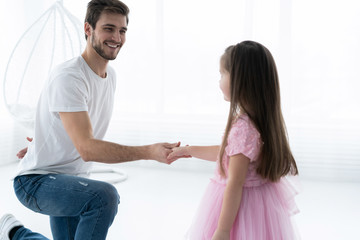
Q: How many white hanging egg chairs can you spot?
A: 1